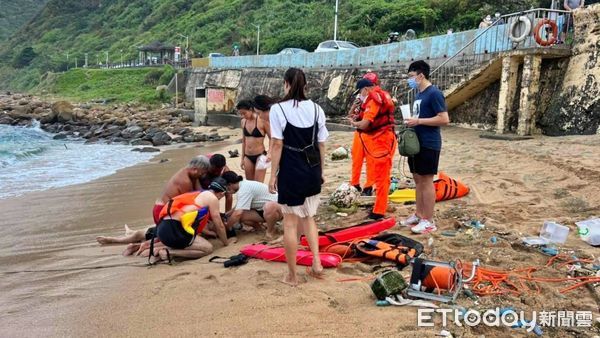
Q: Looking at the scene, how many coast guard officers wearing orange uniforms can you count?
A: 2